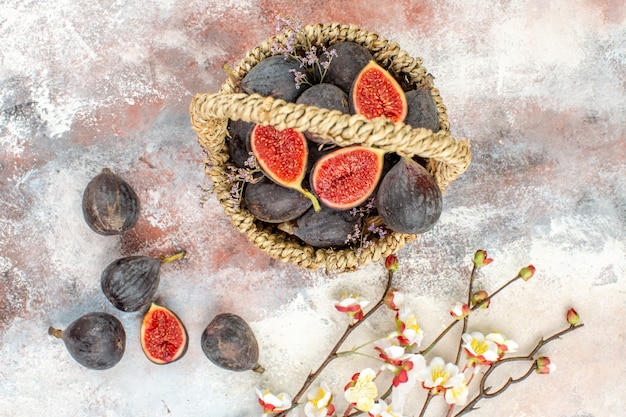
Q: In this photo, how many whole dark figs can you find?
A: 12